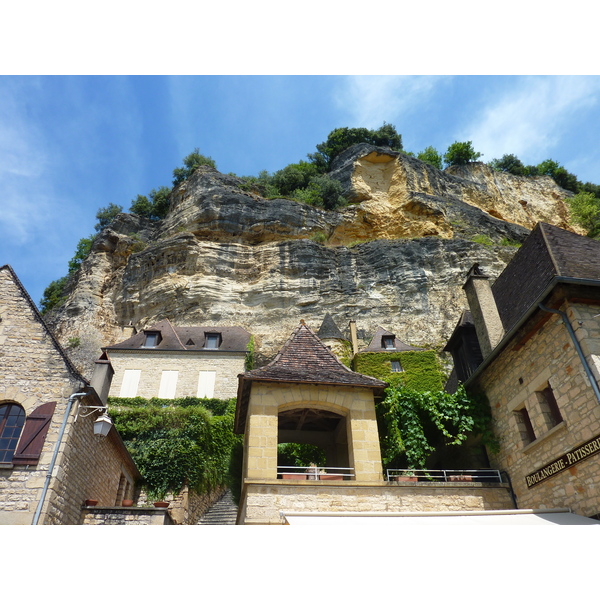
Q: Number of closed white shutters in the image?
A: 3